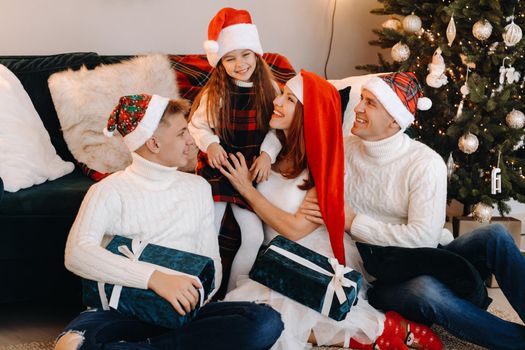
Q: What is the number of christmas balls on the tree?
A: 8